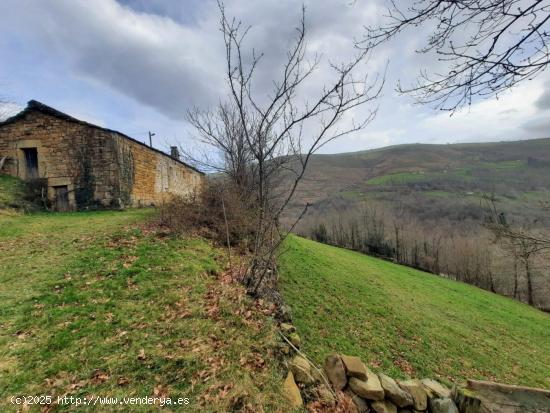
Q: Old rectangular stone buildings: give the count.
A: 1